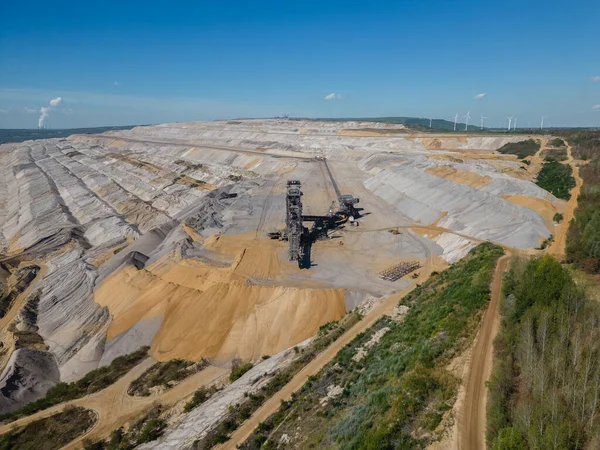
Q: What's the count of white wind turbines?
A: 7